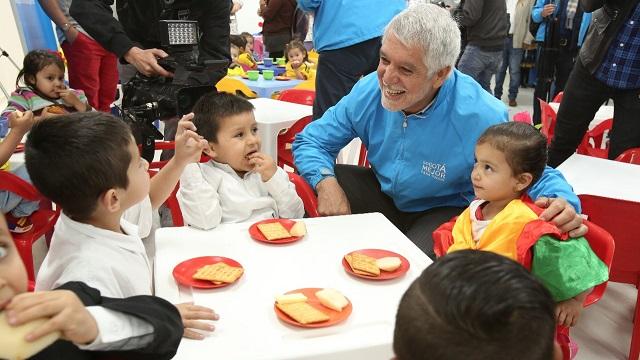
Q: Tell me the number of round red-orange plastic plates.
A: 4